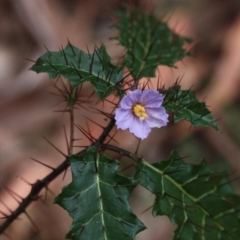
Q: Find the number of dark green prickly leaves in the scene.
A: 5